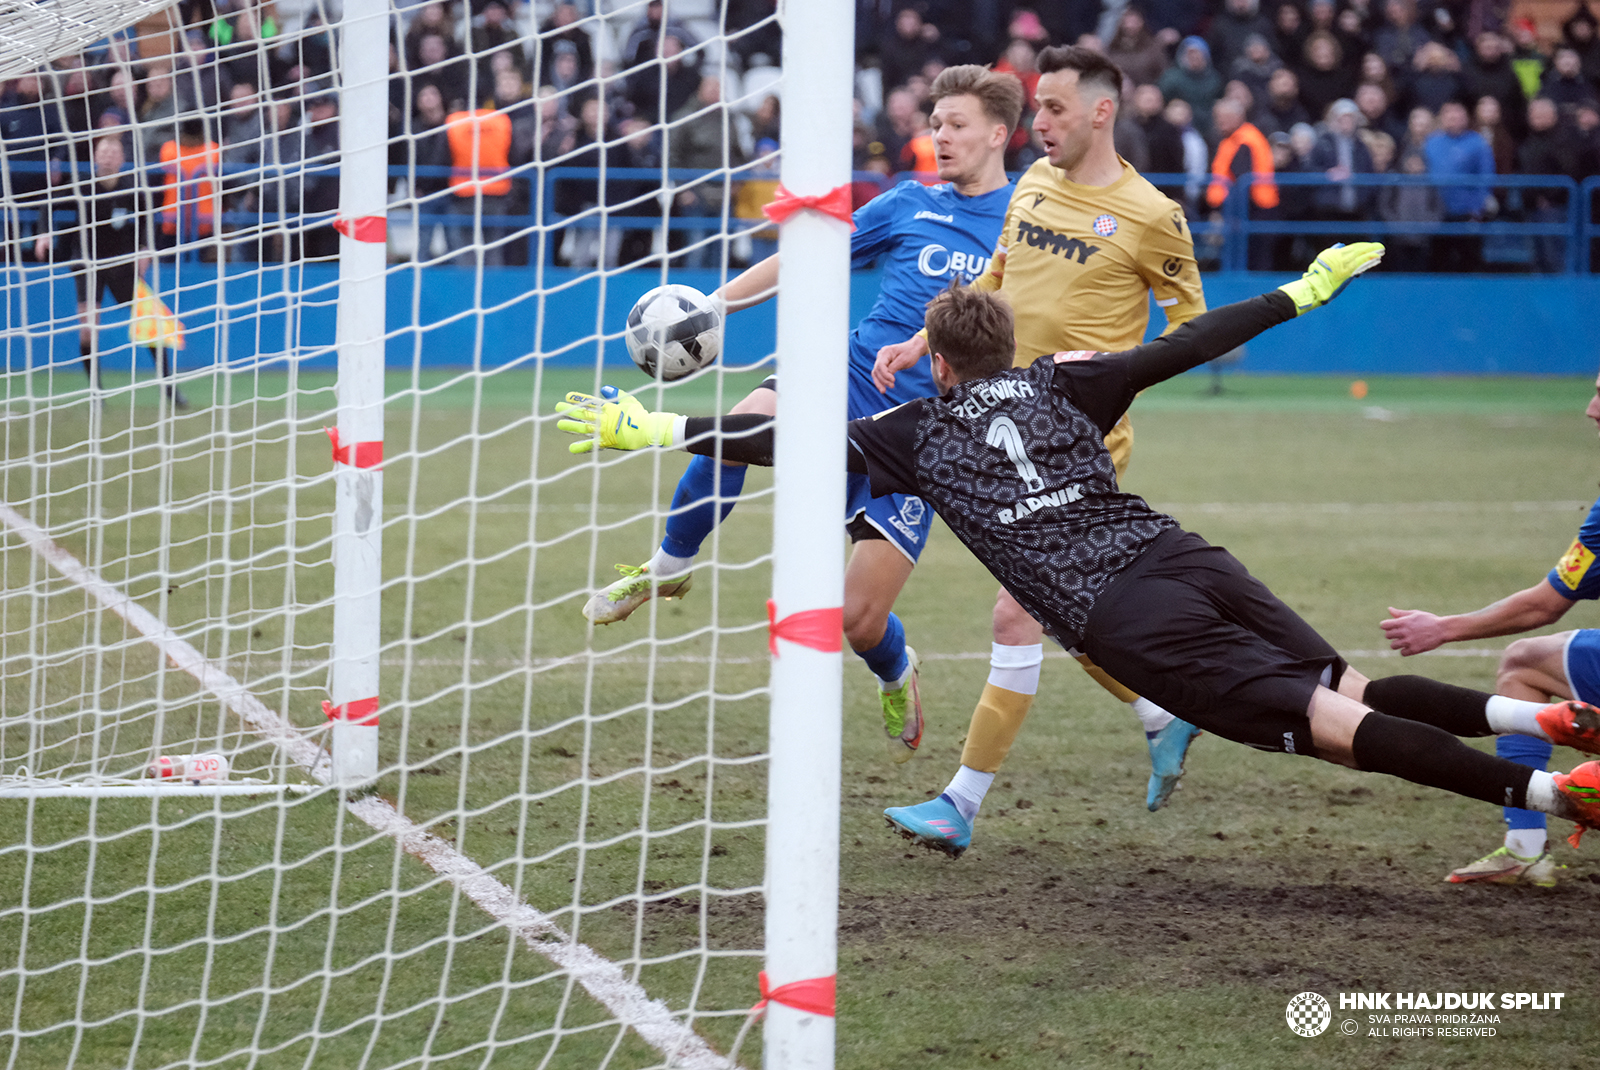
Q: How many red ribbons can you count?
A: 6